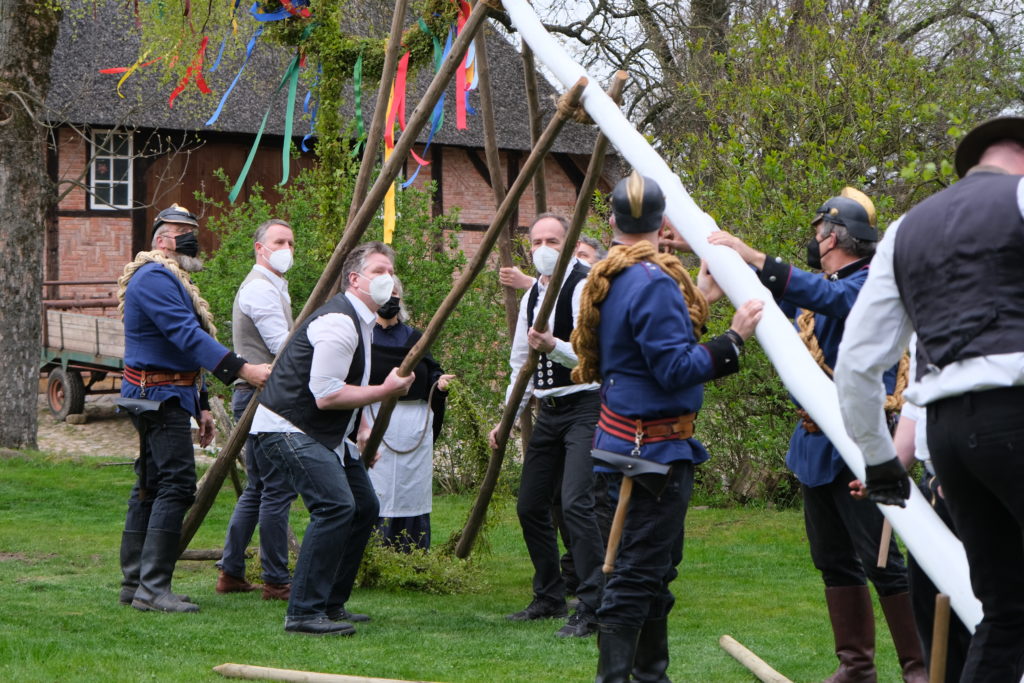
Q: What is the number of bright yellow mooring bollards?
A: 0